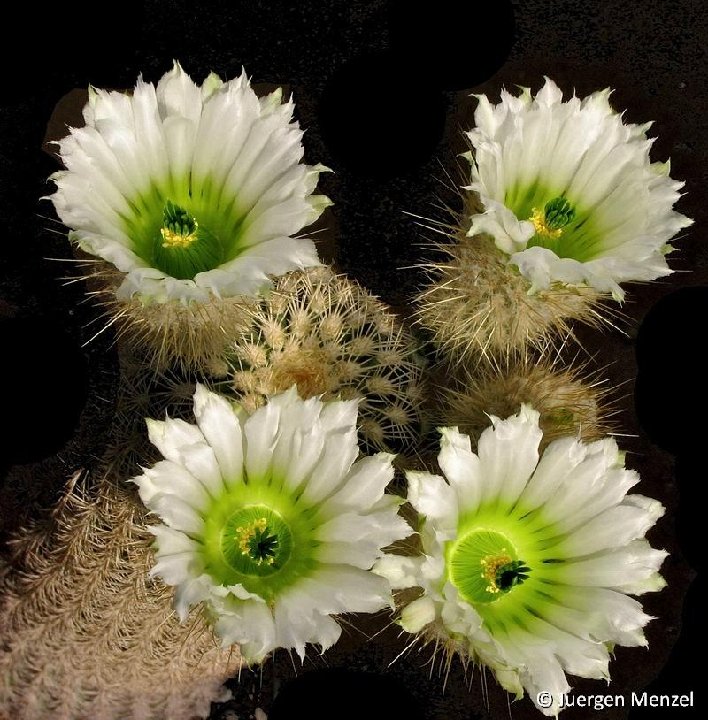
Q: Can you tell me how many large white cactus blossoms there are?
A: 4